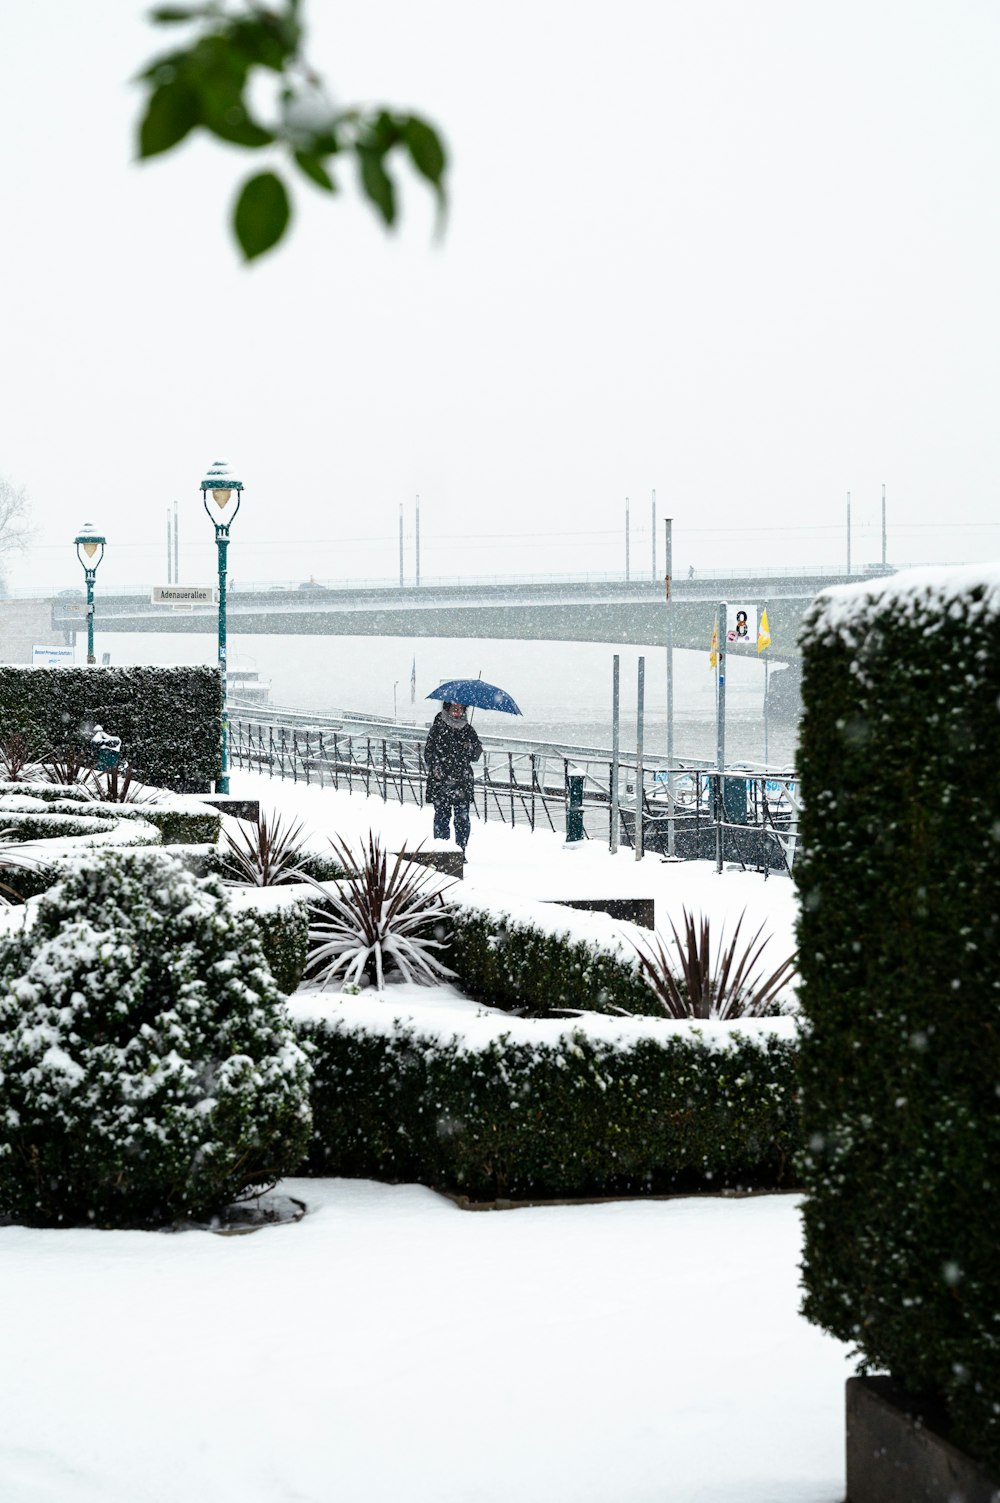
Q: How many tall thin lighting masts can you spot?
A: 8